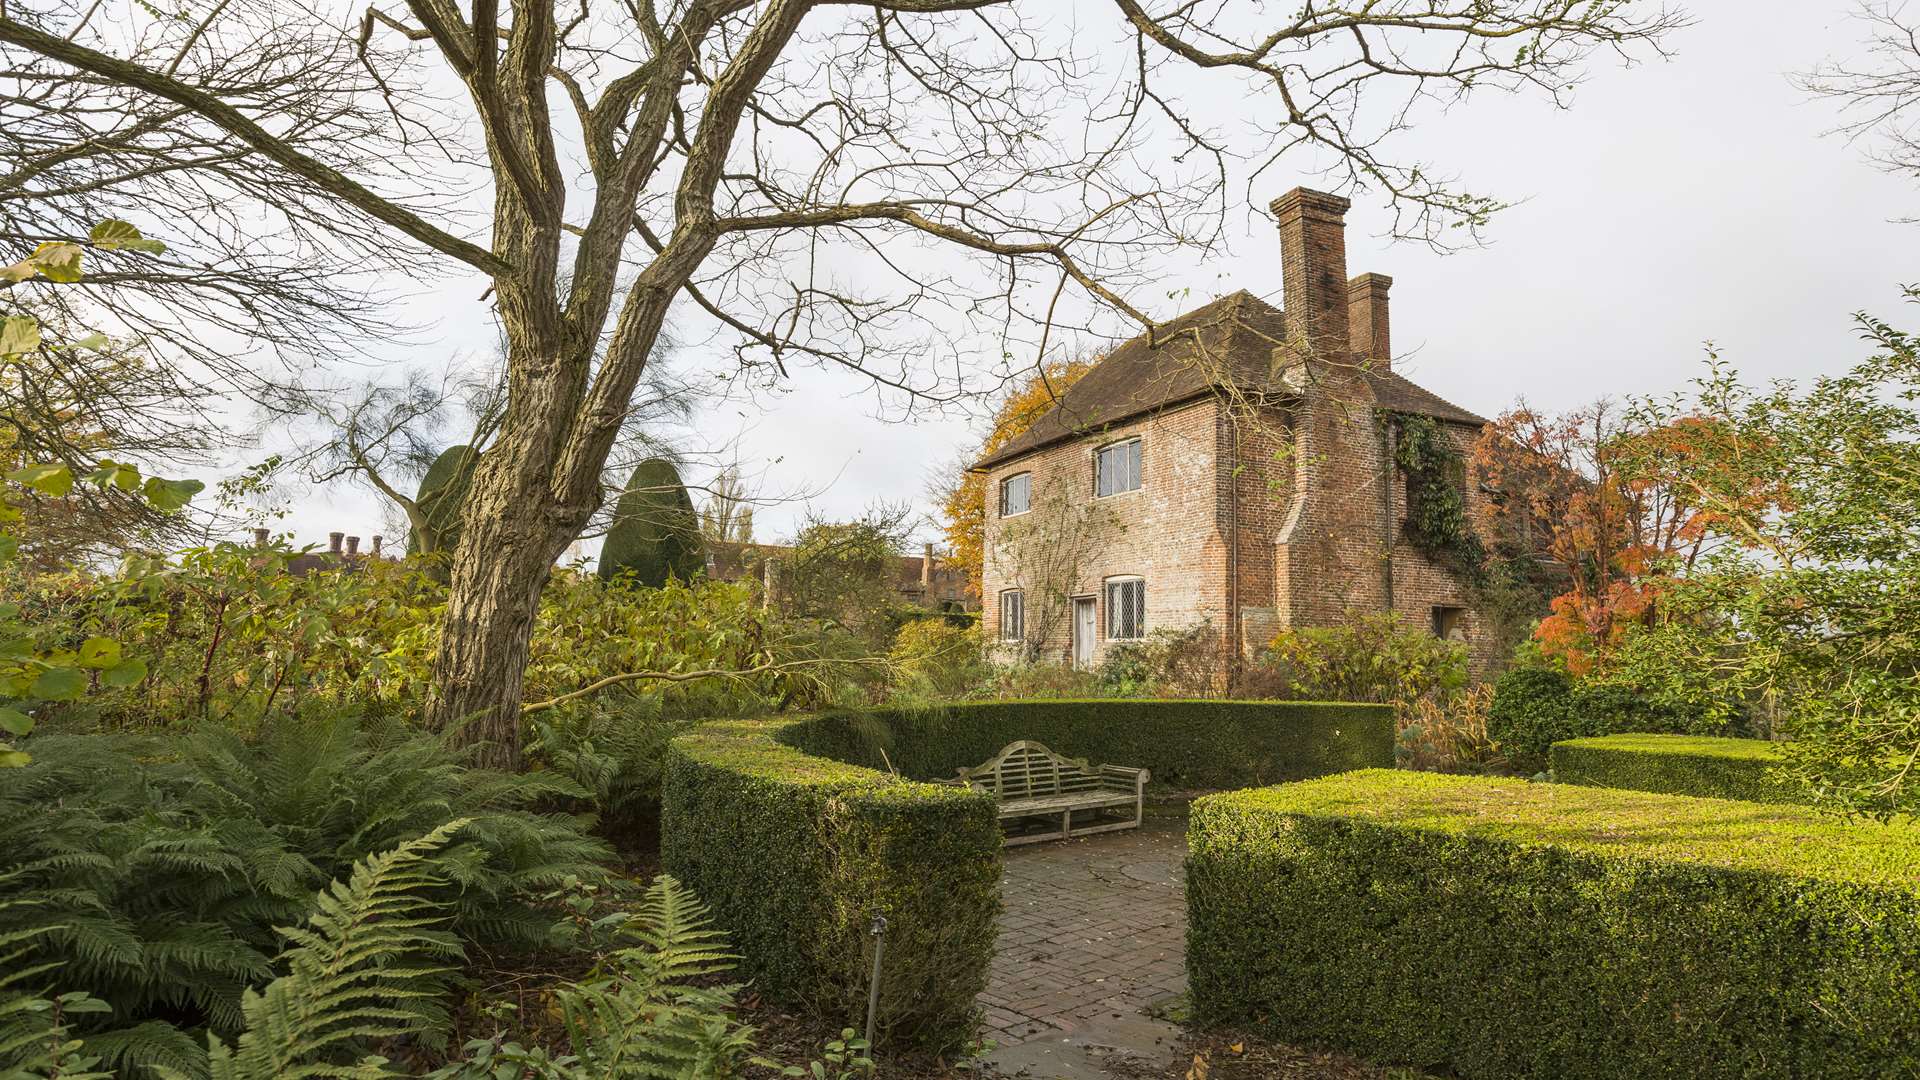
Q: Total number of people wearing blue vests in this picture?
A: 0